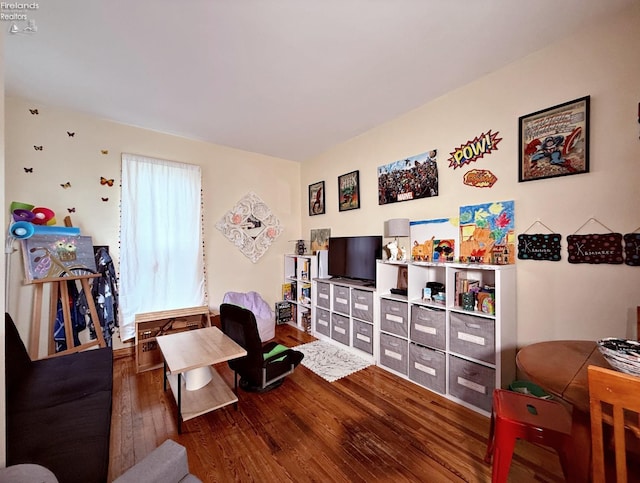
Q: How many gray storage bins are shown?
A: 12